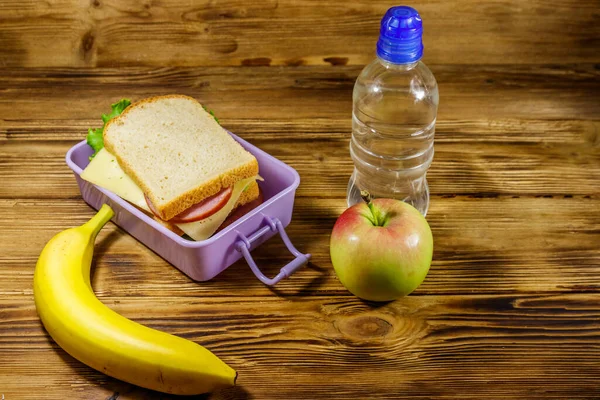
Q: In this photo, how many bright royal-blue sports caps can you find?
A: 1